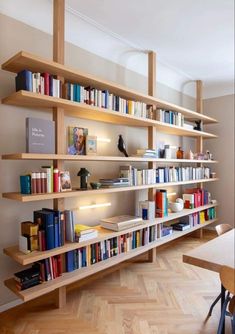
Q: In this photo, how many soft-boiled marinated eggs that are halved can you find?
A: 0